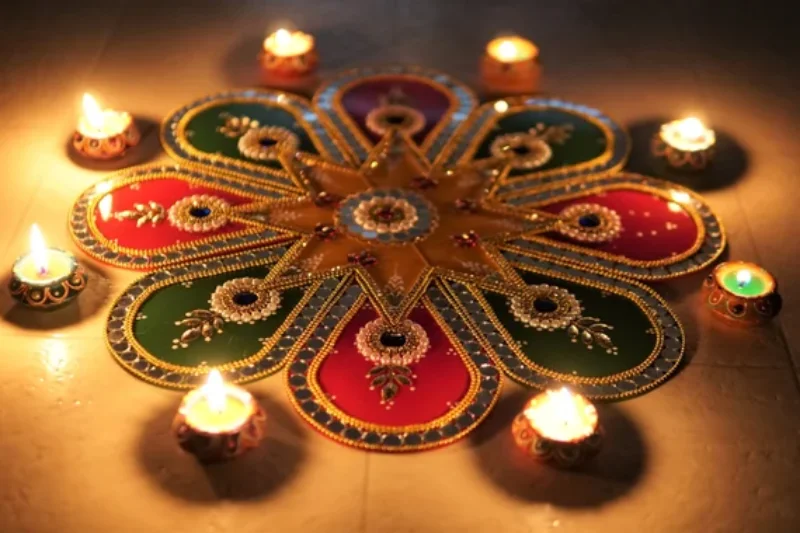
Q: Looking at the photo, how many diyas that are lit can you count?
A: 8